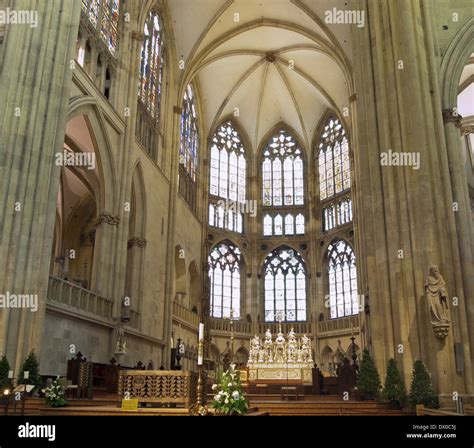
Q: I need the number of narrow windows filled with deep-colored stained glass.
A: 3